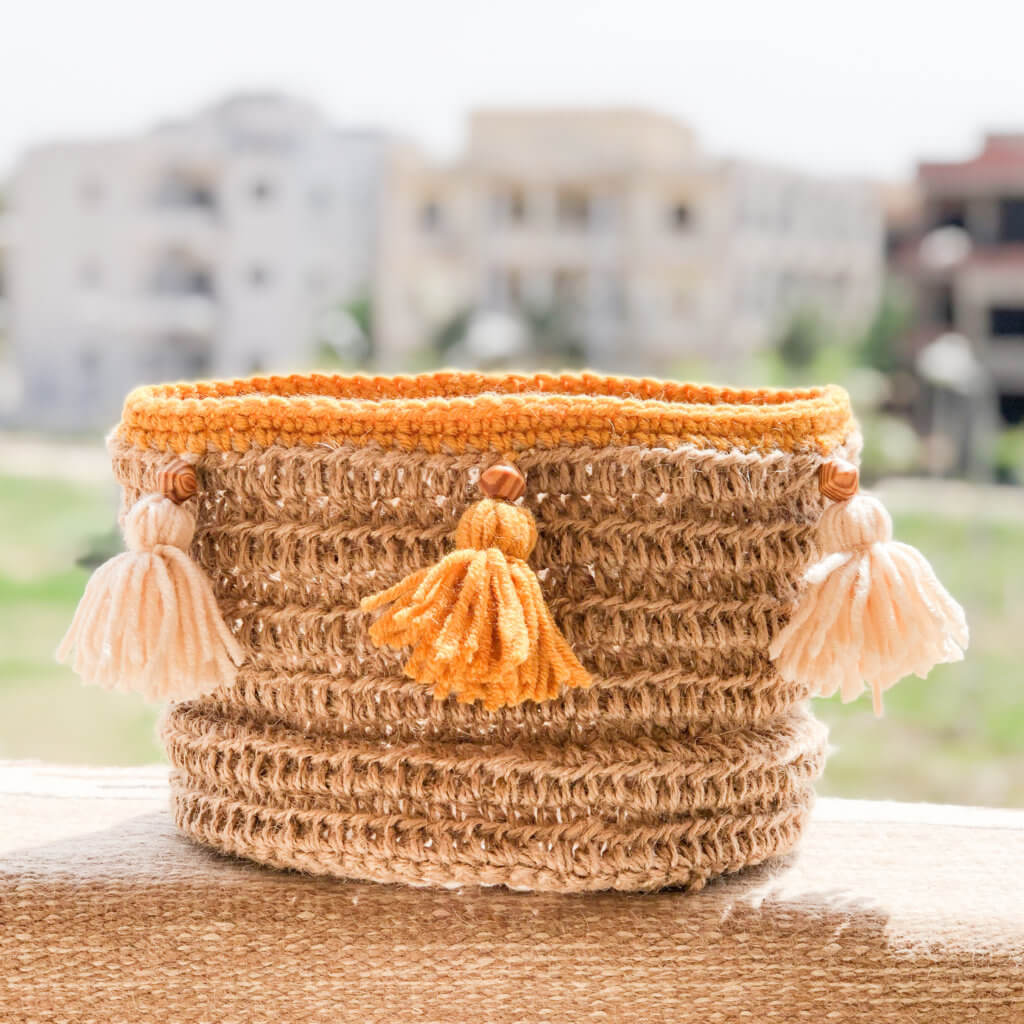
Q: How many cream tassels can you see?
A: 2